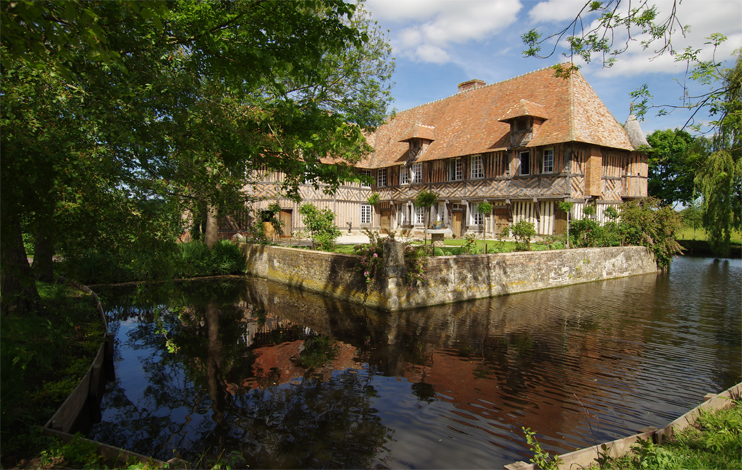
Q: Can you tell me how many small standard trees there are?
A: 6